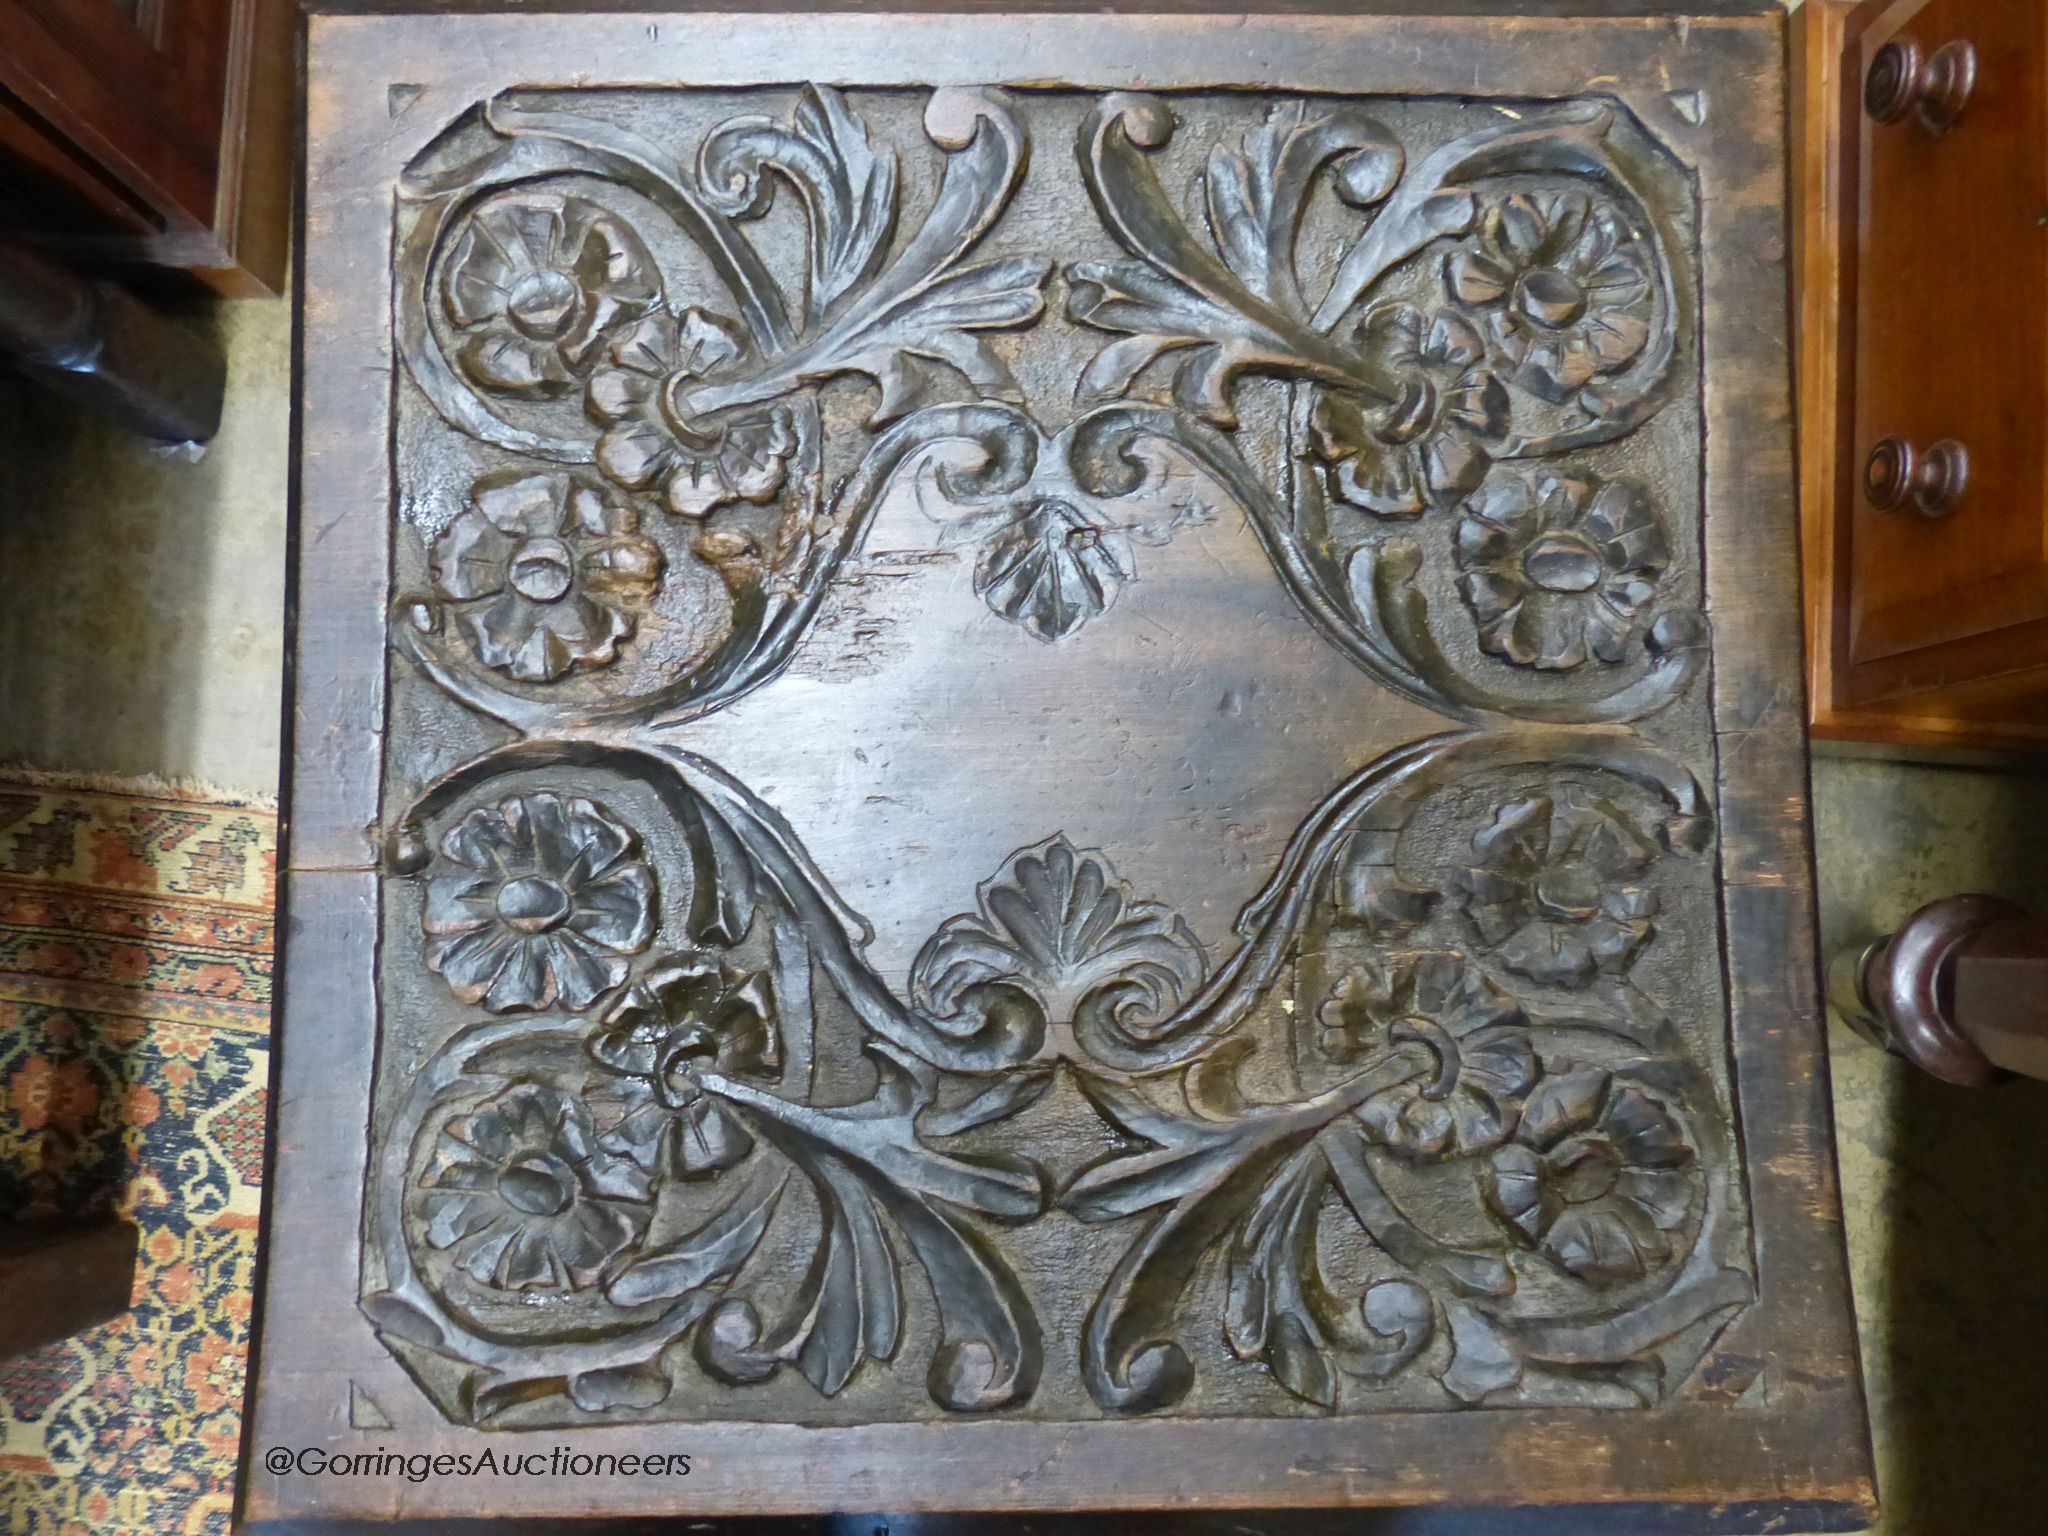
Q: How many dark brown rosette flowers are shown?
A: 12